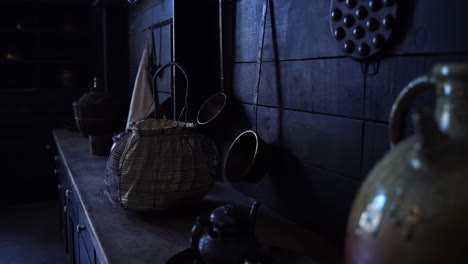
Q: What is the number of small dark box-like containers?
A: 1